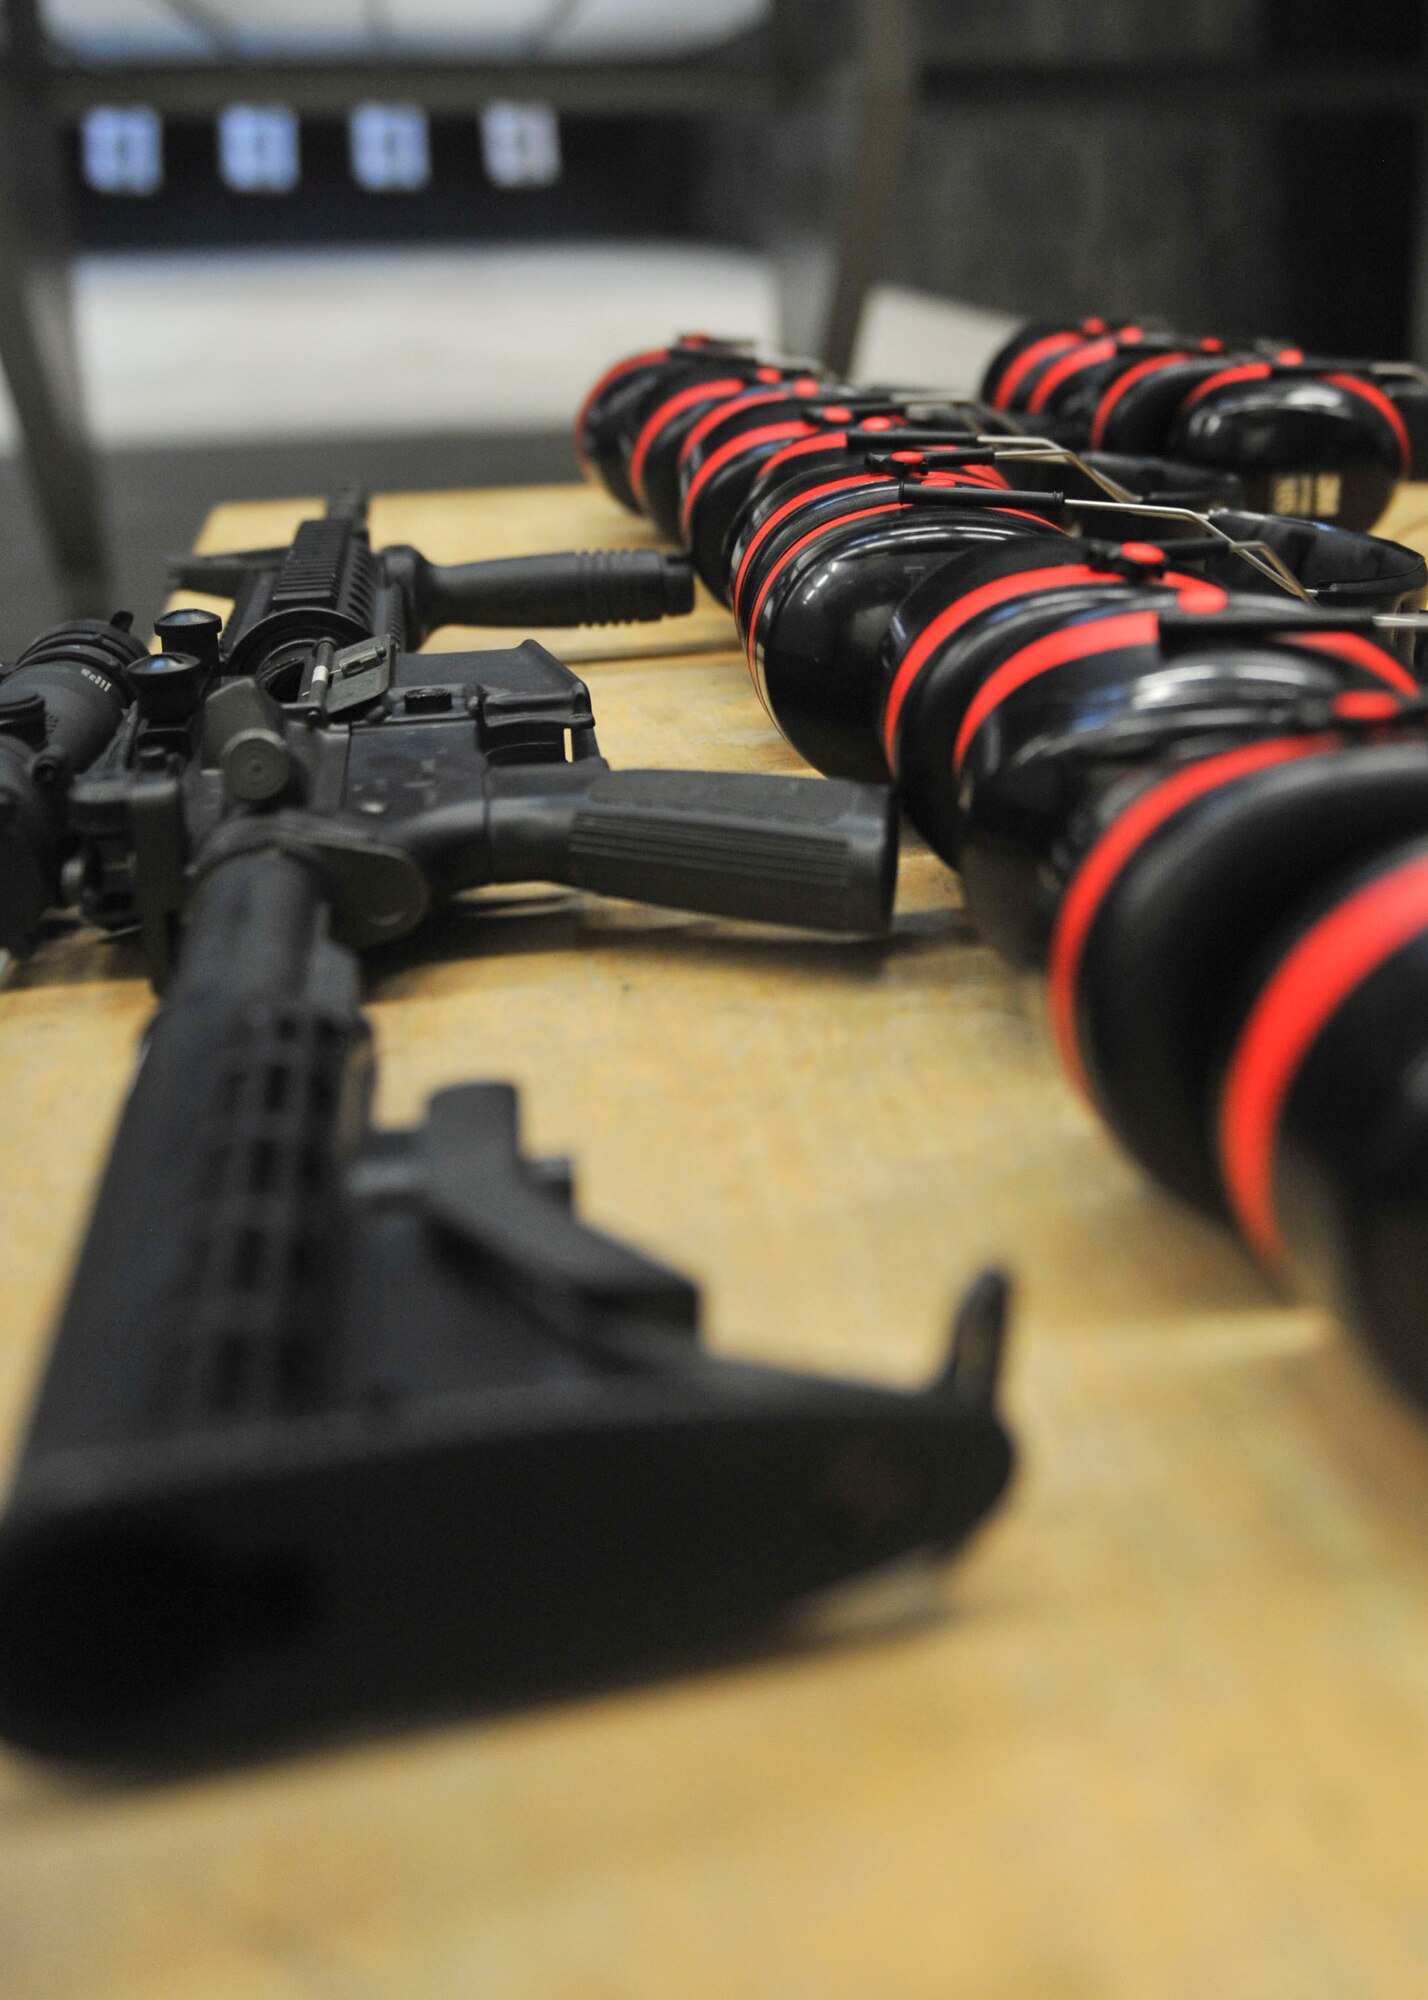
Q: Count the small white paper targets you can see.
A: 4